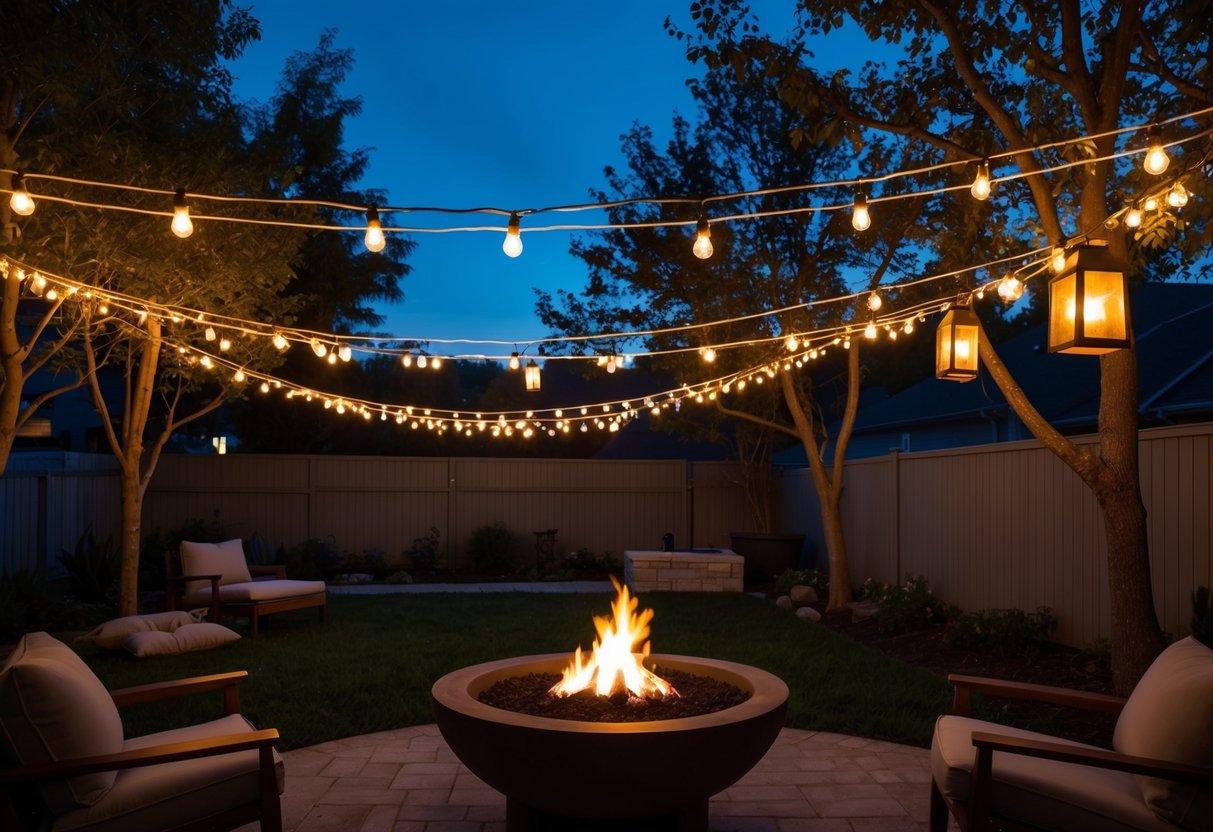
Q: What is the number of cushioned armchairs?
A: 3